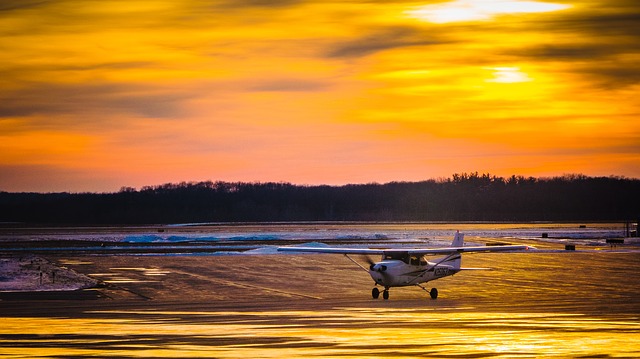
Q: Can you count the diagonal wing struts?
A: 2